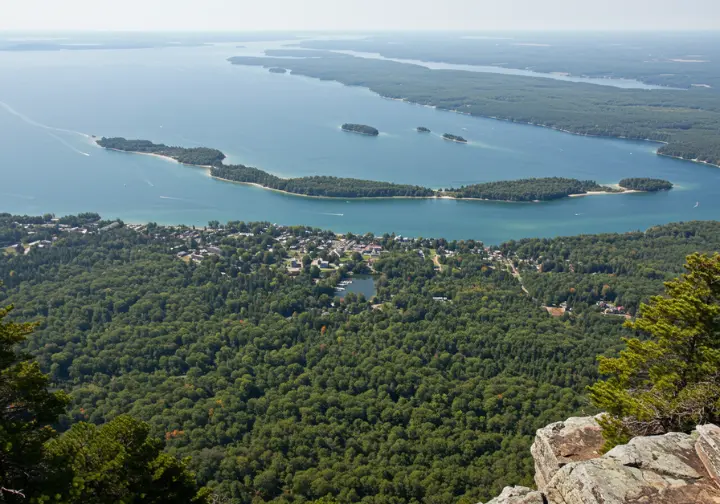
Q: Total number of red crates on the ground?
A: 0